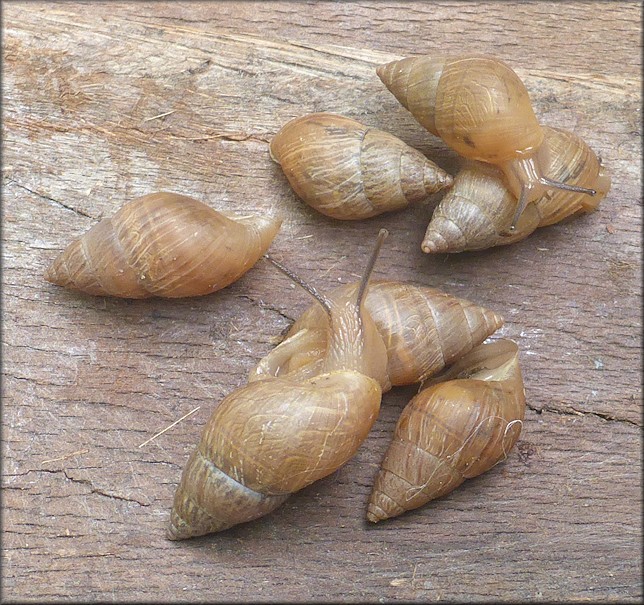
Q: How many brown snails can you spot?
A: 7